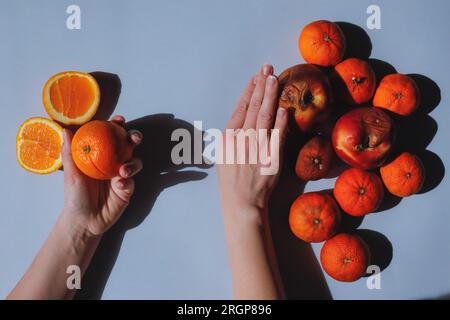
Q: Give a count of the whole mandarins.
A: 8